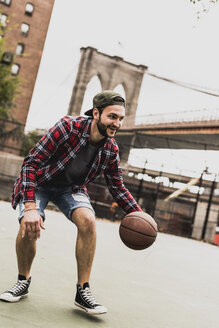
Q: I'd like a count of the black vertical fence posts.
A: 4